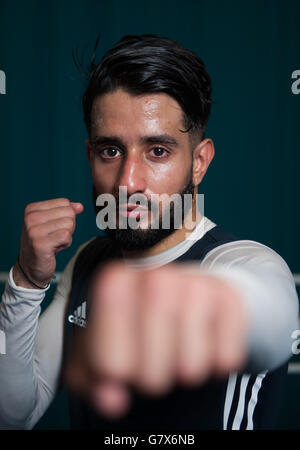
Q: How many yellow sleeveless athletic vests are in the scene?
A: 0